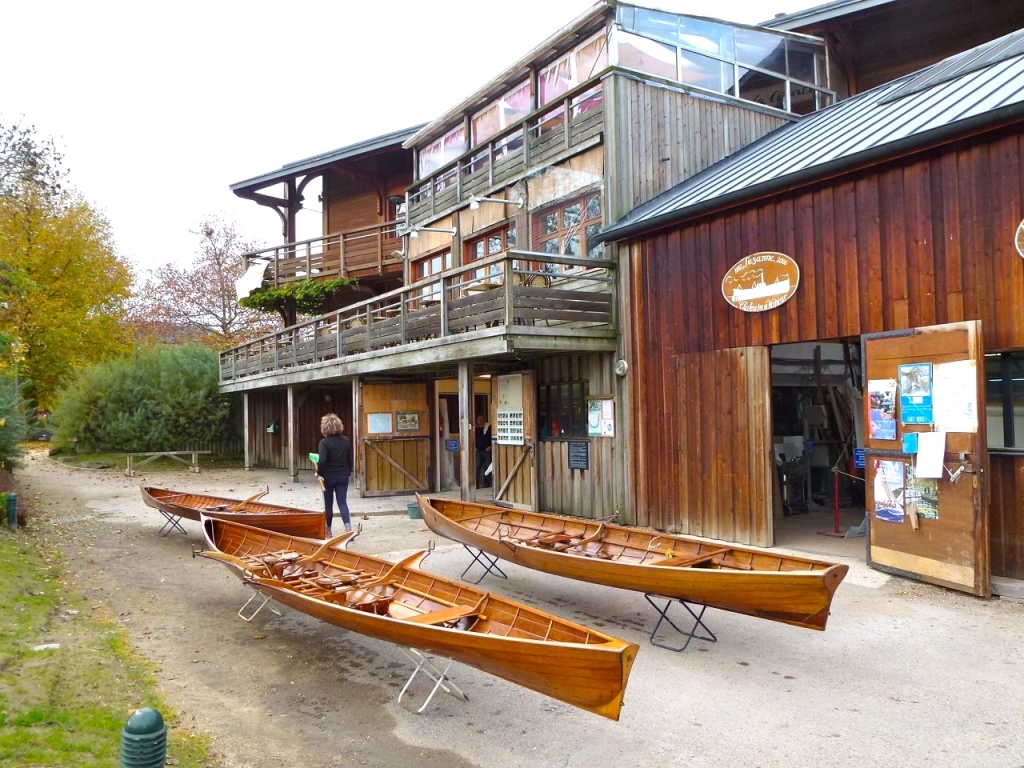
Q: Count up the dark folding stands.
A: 3